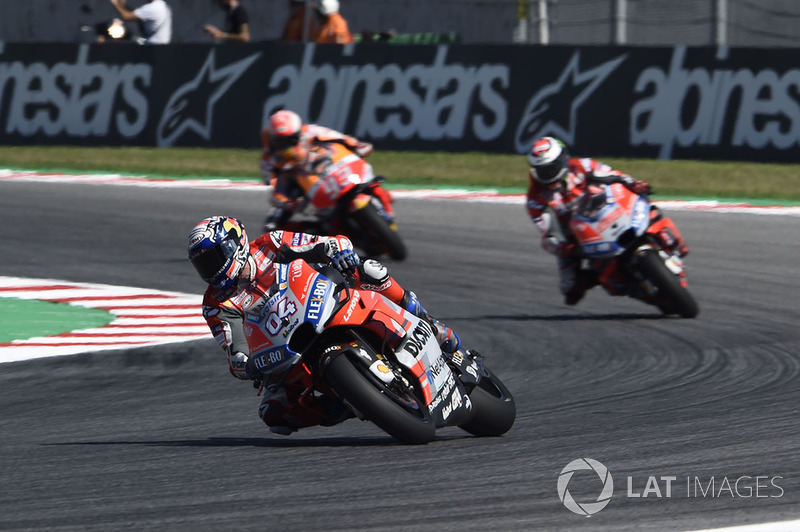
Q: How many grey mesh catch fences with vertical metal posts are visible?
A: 1